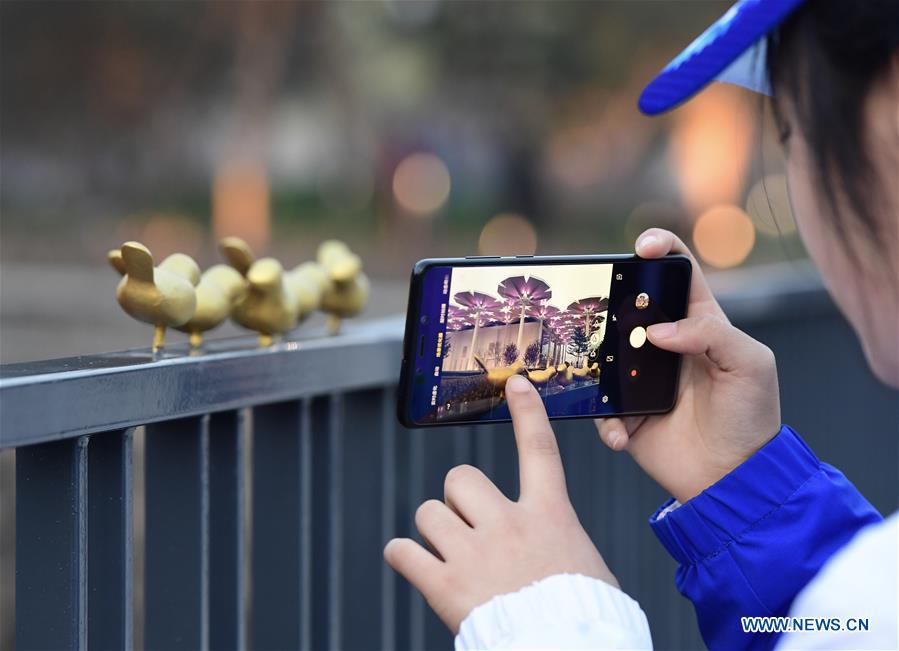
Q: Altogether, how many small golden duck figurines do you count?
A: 5